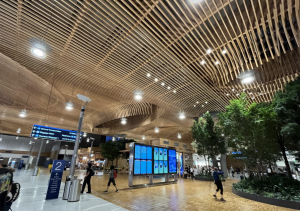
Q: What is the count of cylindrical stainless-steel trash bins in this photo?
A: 2